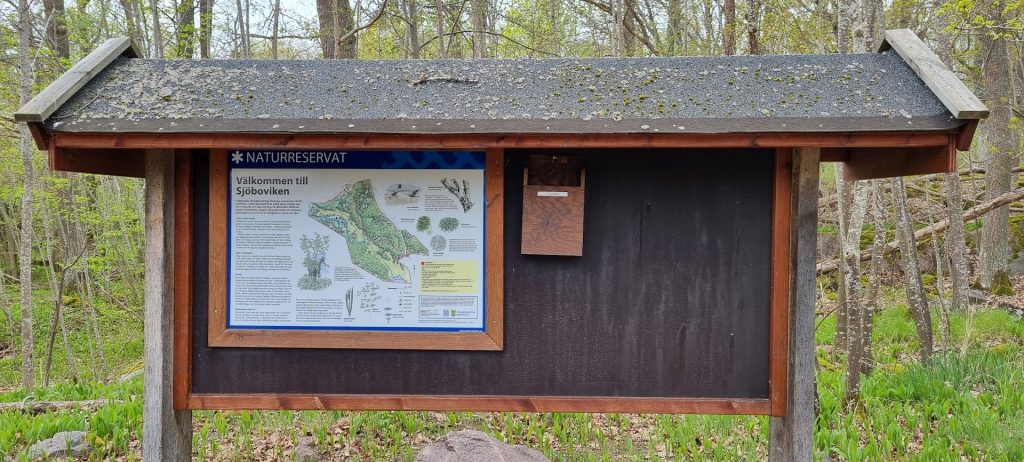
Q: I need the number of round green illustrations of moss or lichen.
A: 3